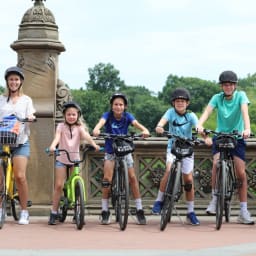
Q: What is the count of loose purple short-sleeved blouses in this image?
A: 0